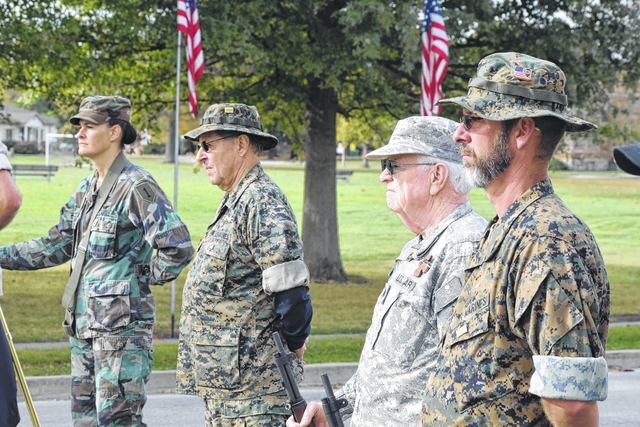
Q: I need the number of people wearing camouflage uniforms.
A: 4